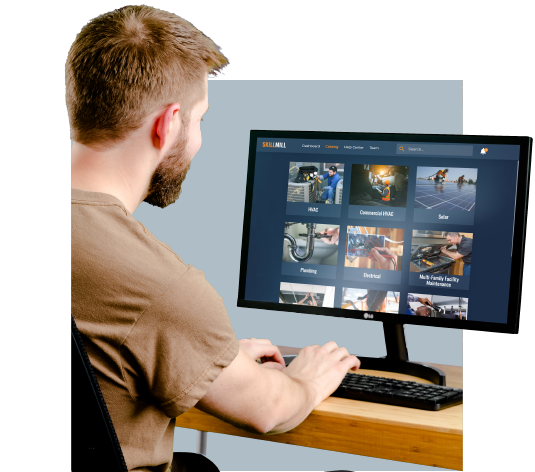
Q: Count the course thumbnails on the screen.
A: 9